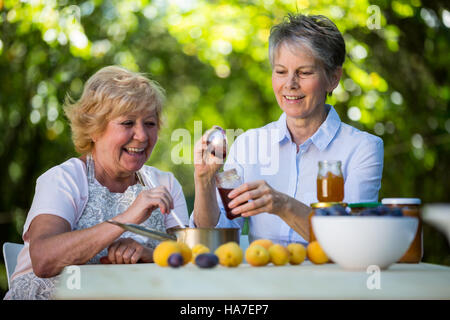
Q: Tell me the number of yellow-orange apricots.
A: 9